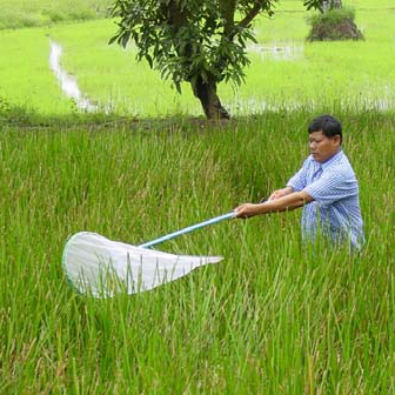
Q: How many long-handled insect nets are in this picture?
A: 1